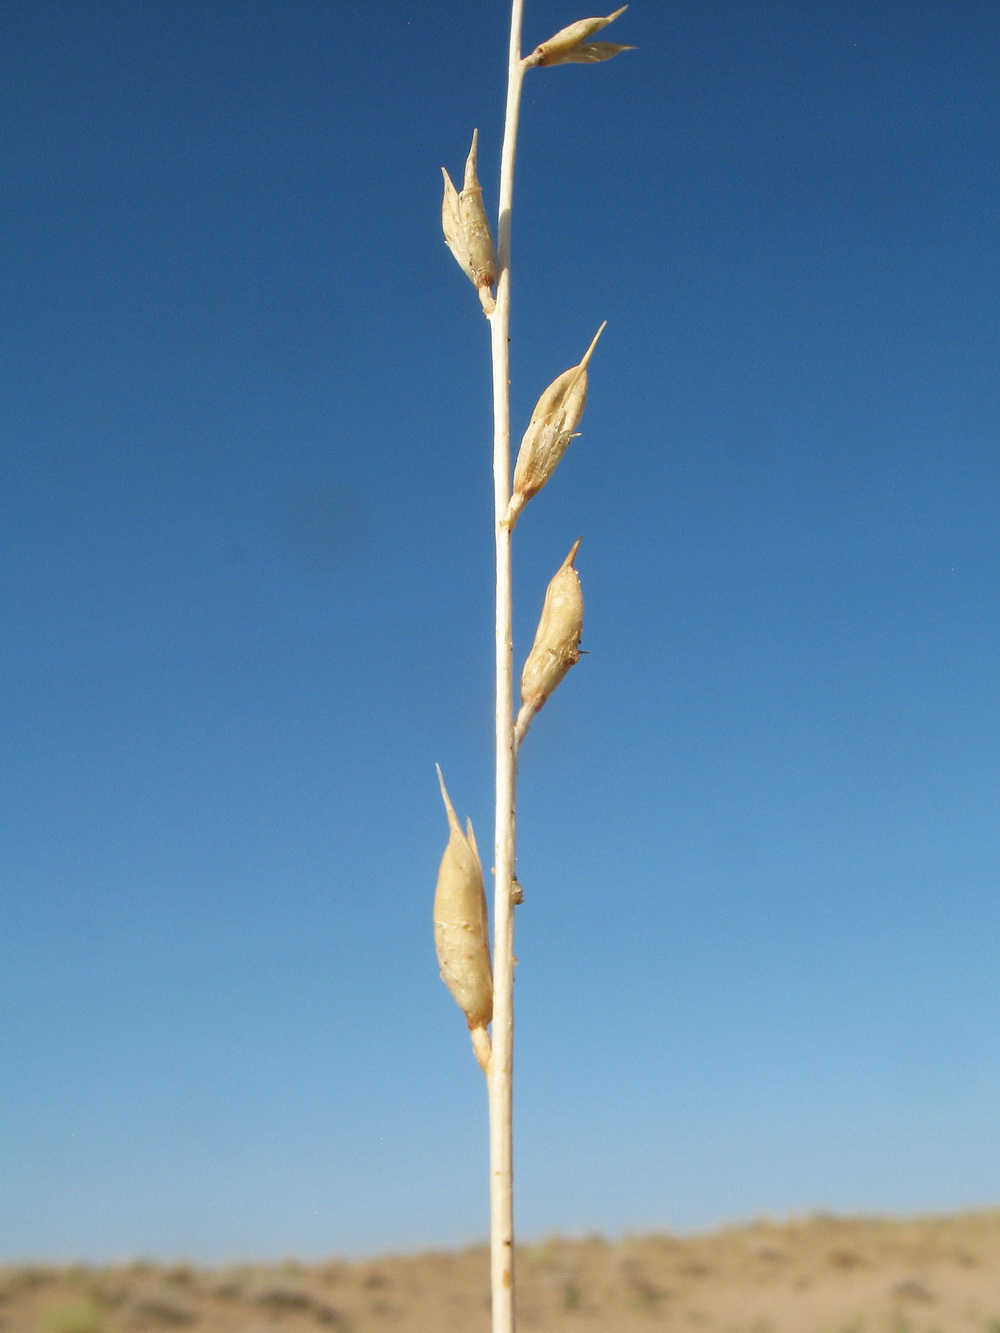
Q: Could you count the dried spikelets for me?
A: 5